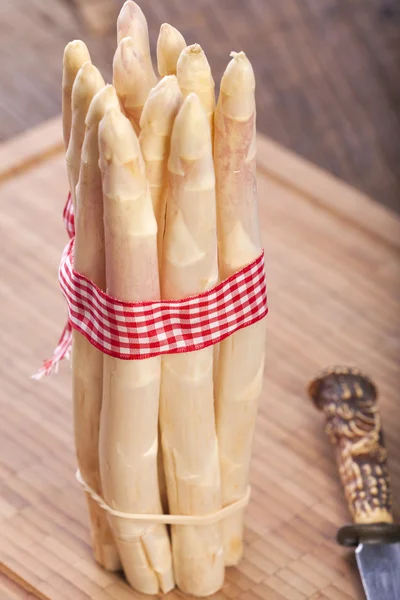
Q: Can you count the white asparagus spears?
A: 11